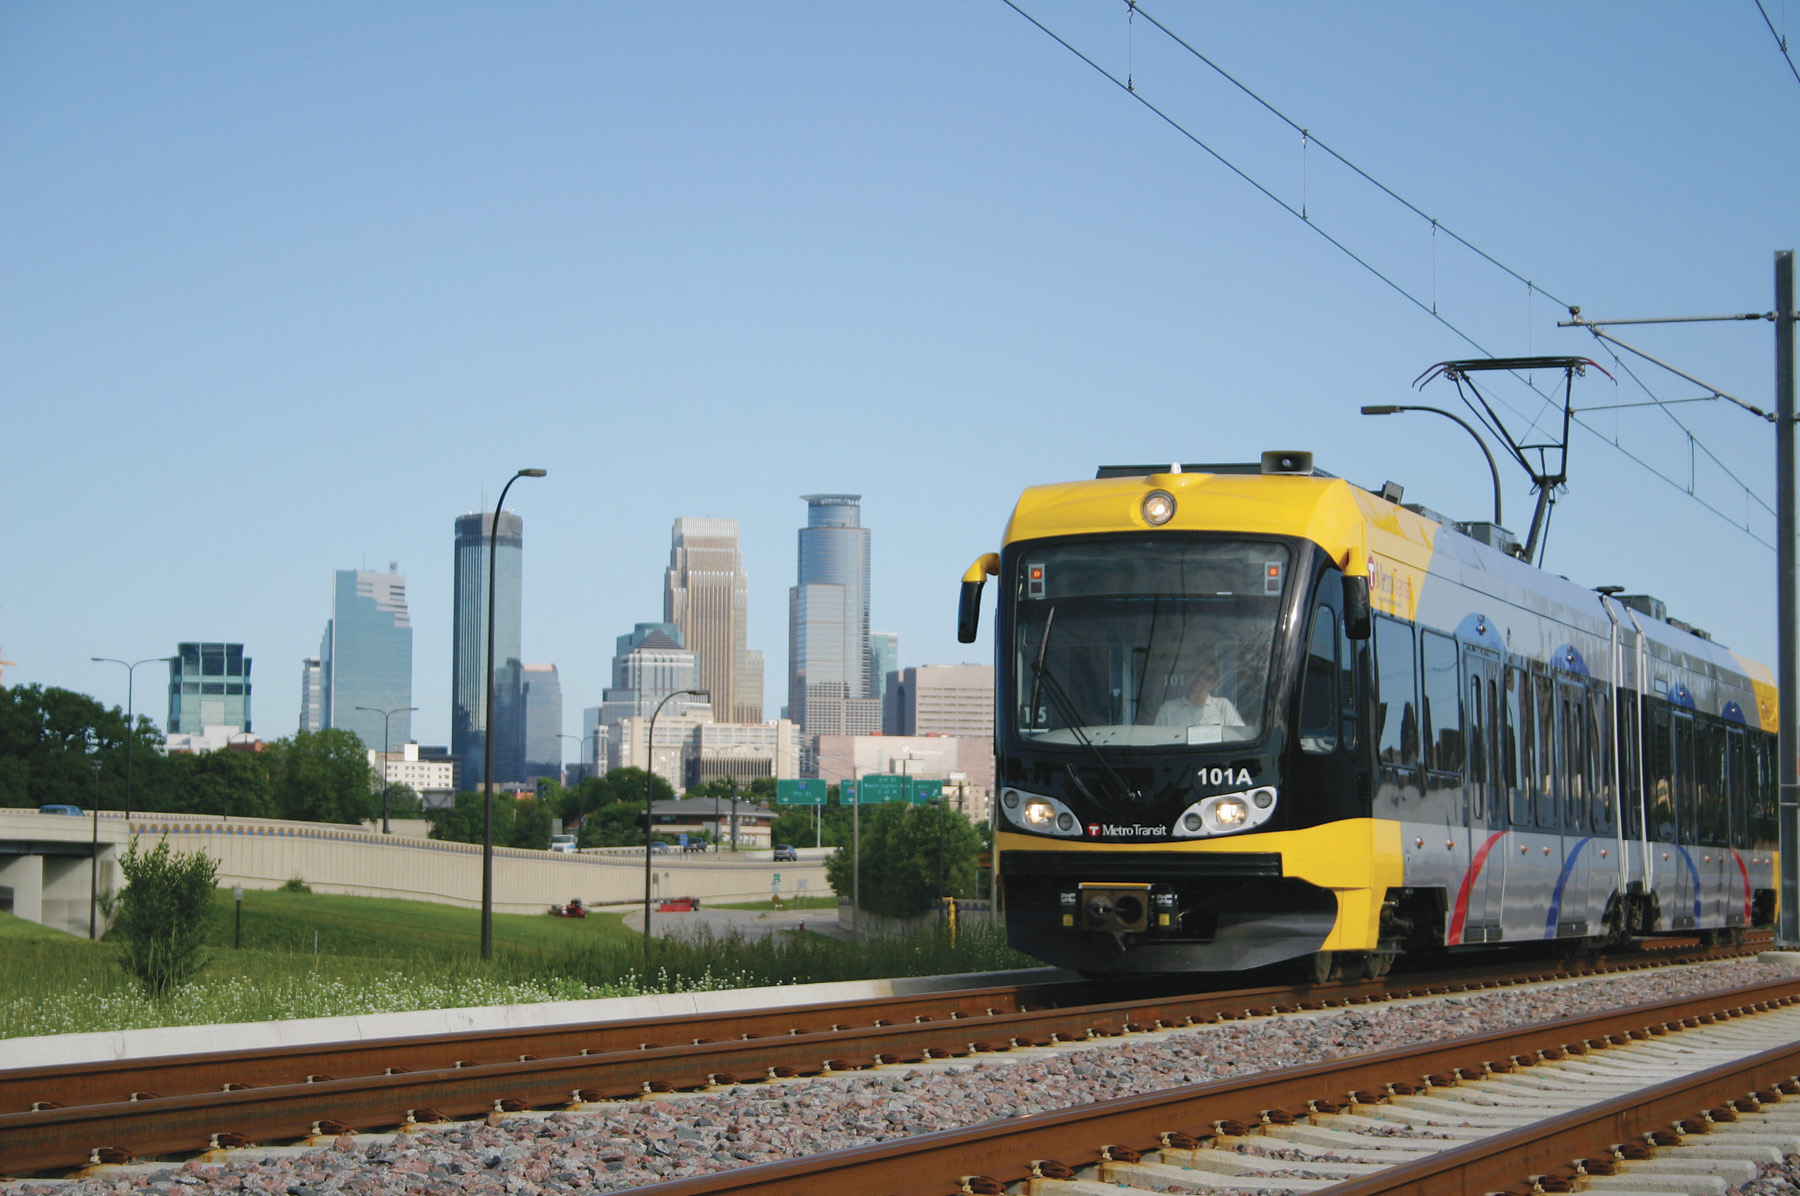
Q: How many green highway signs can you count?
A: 4